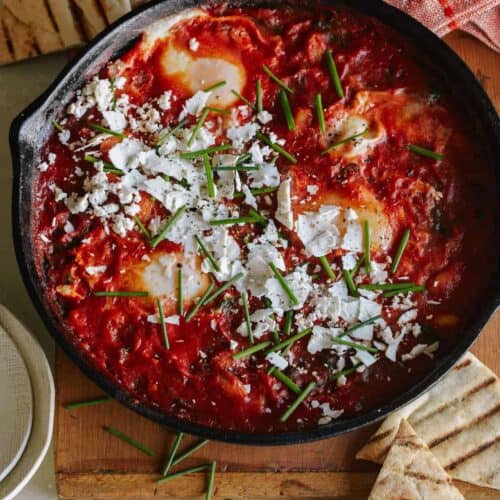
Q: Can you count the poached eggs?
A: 4